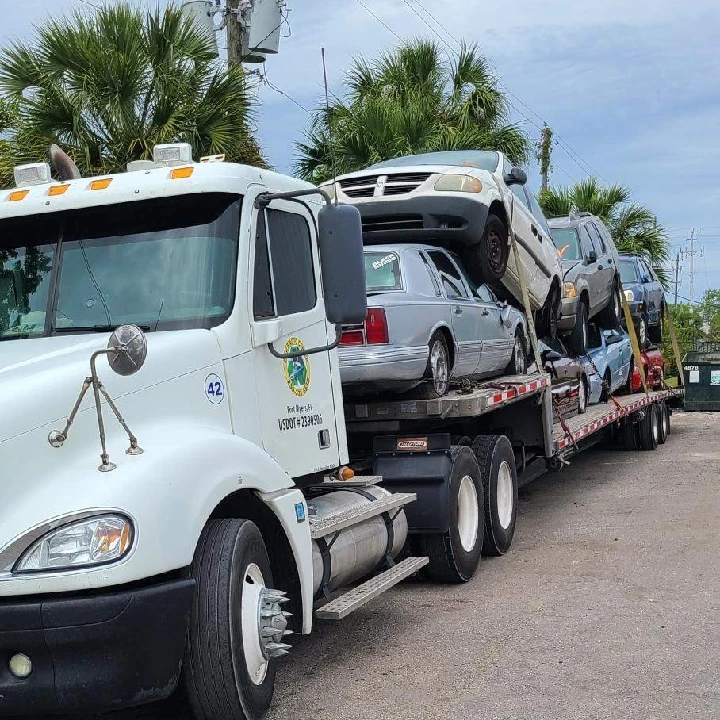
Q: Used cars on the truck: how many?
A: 7